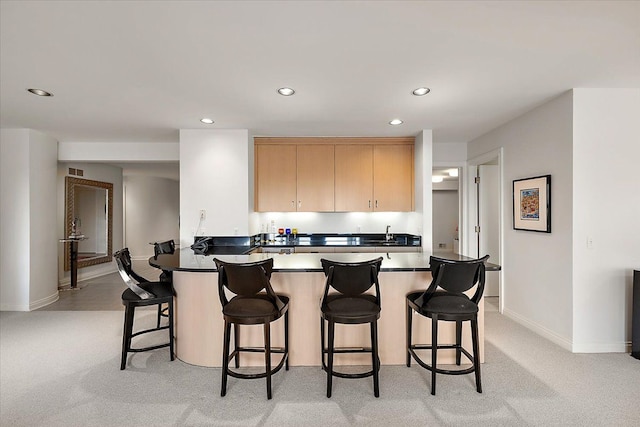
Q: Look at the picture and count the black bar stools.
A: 5